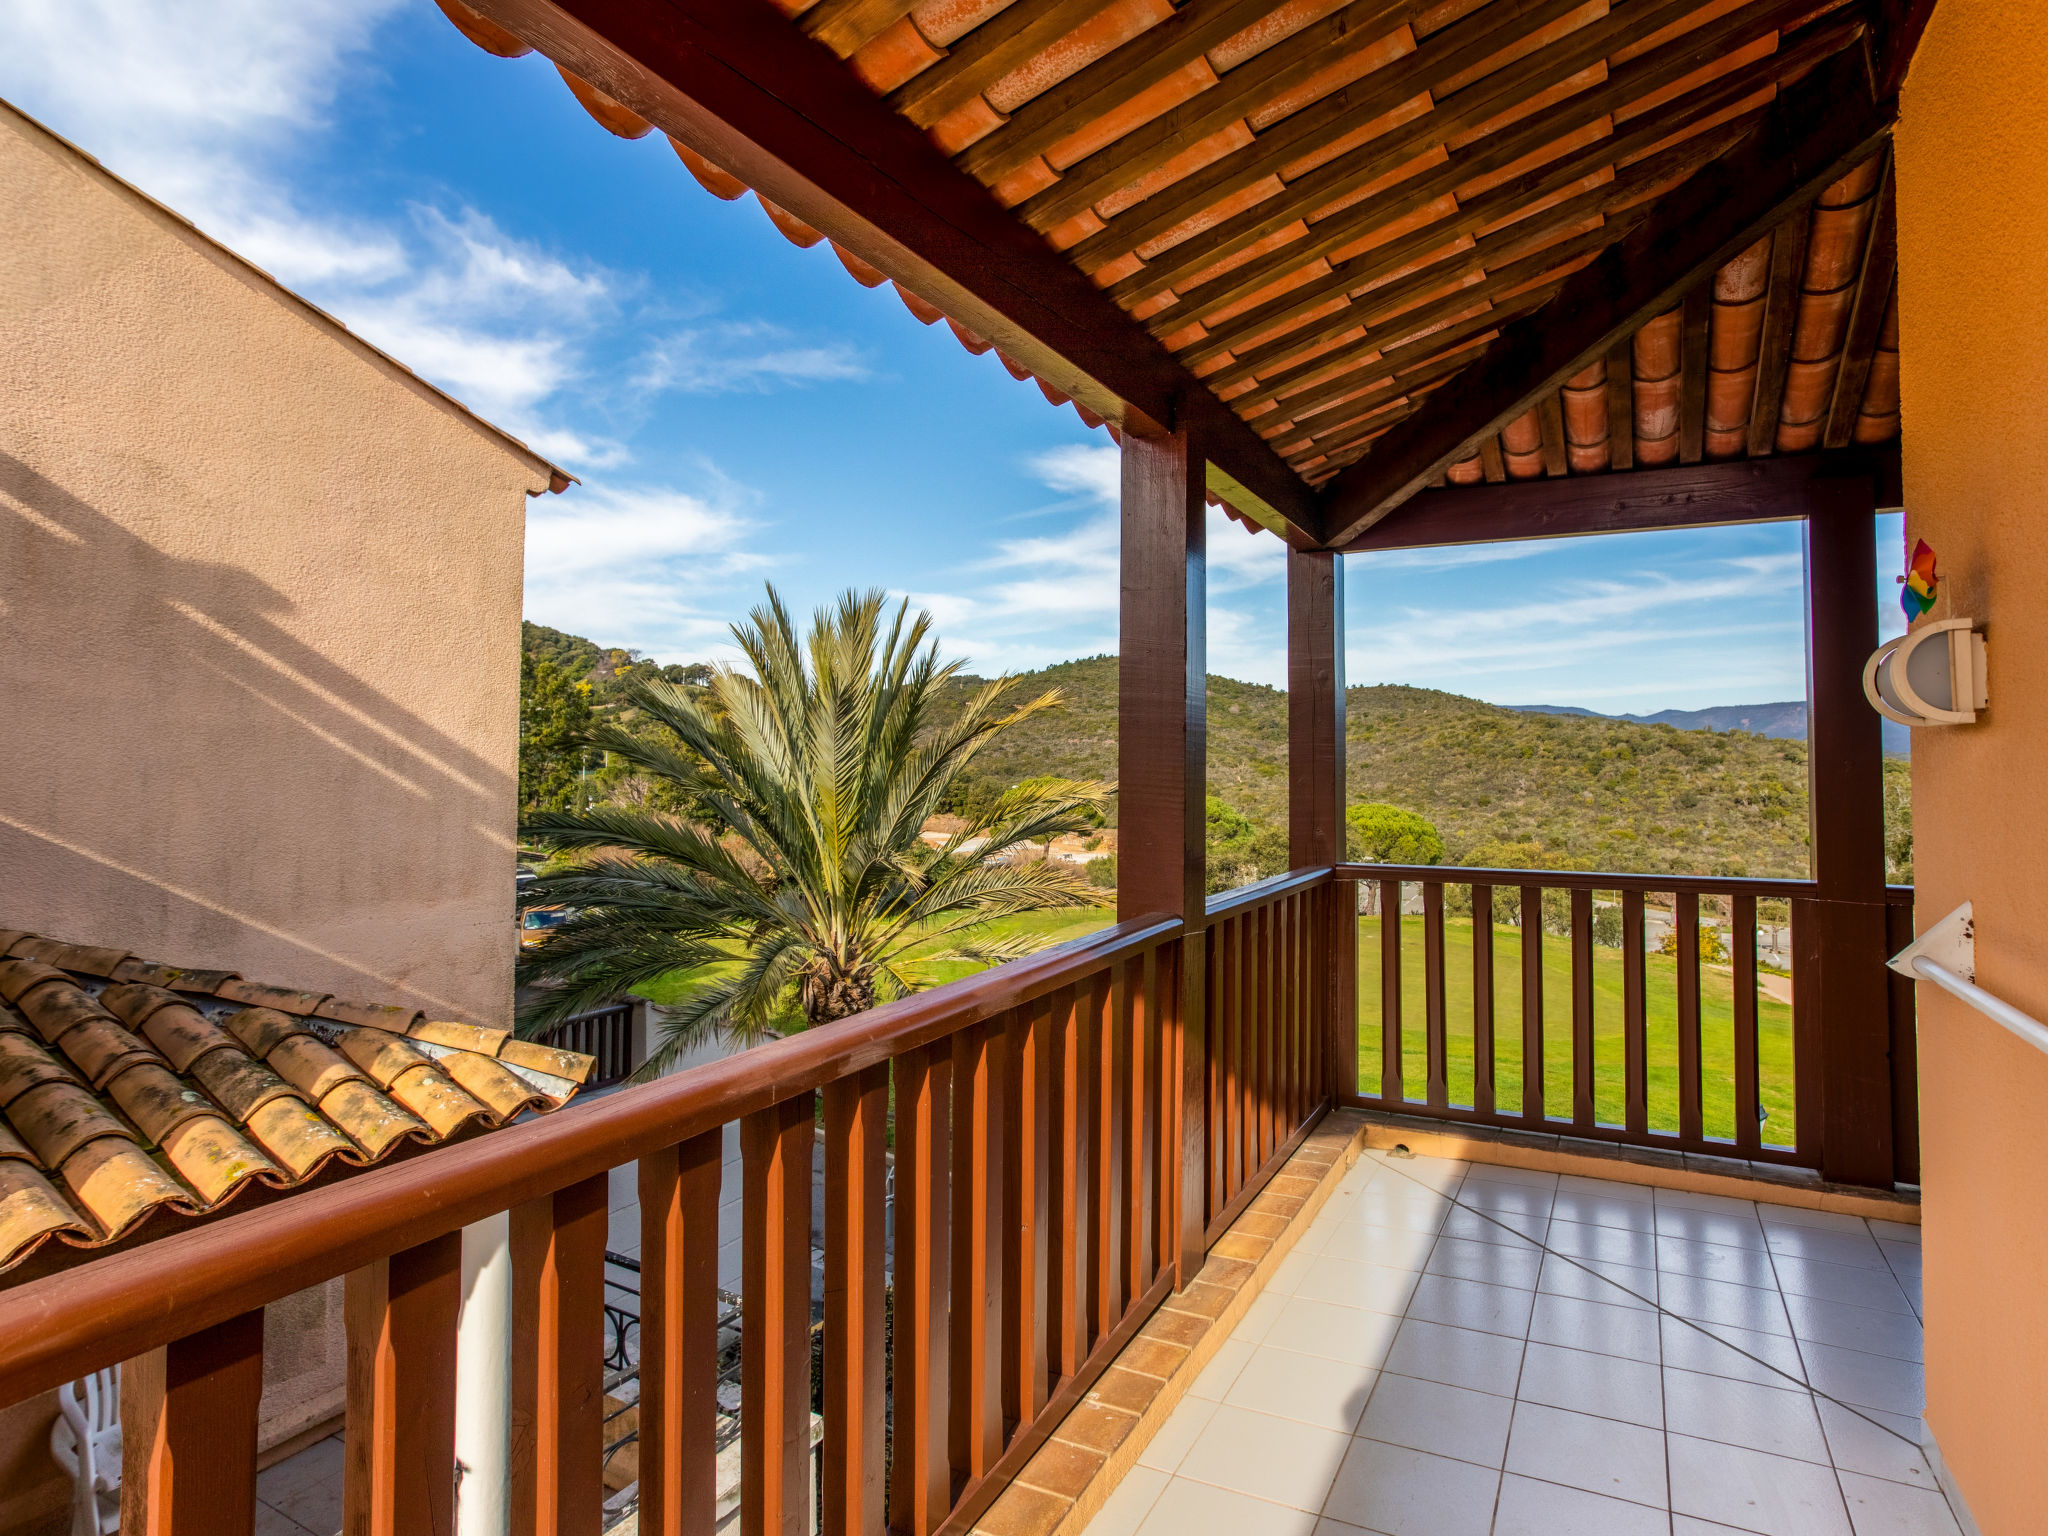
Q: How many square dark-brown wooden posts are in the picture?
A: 3